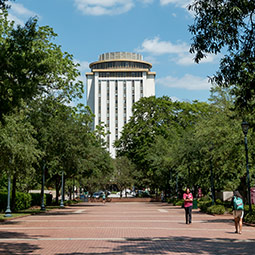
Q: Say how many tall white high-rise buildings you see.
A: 1